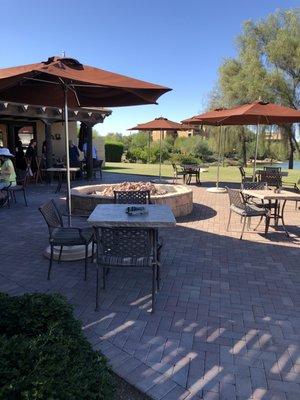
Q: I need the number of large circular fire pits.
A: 1